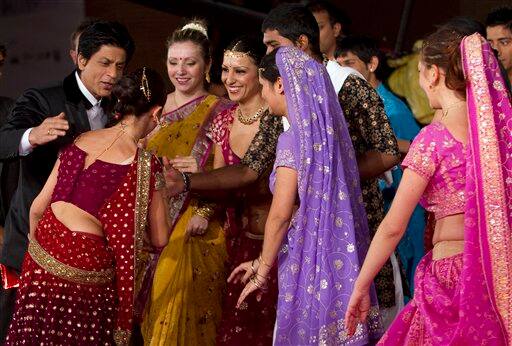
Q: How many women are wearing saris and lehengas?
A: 5